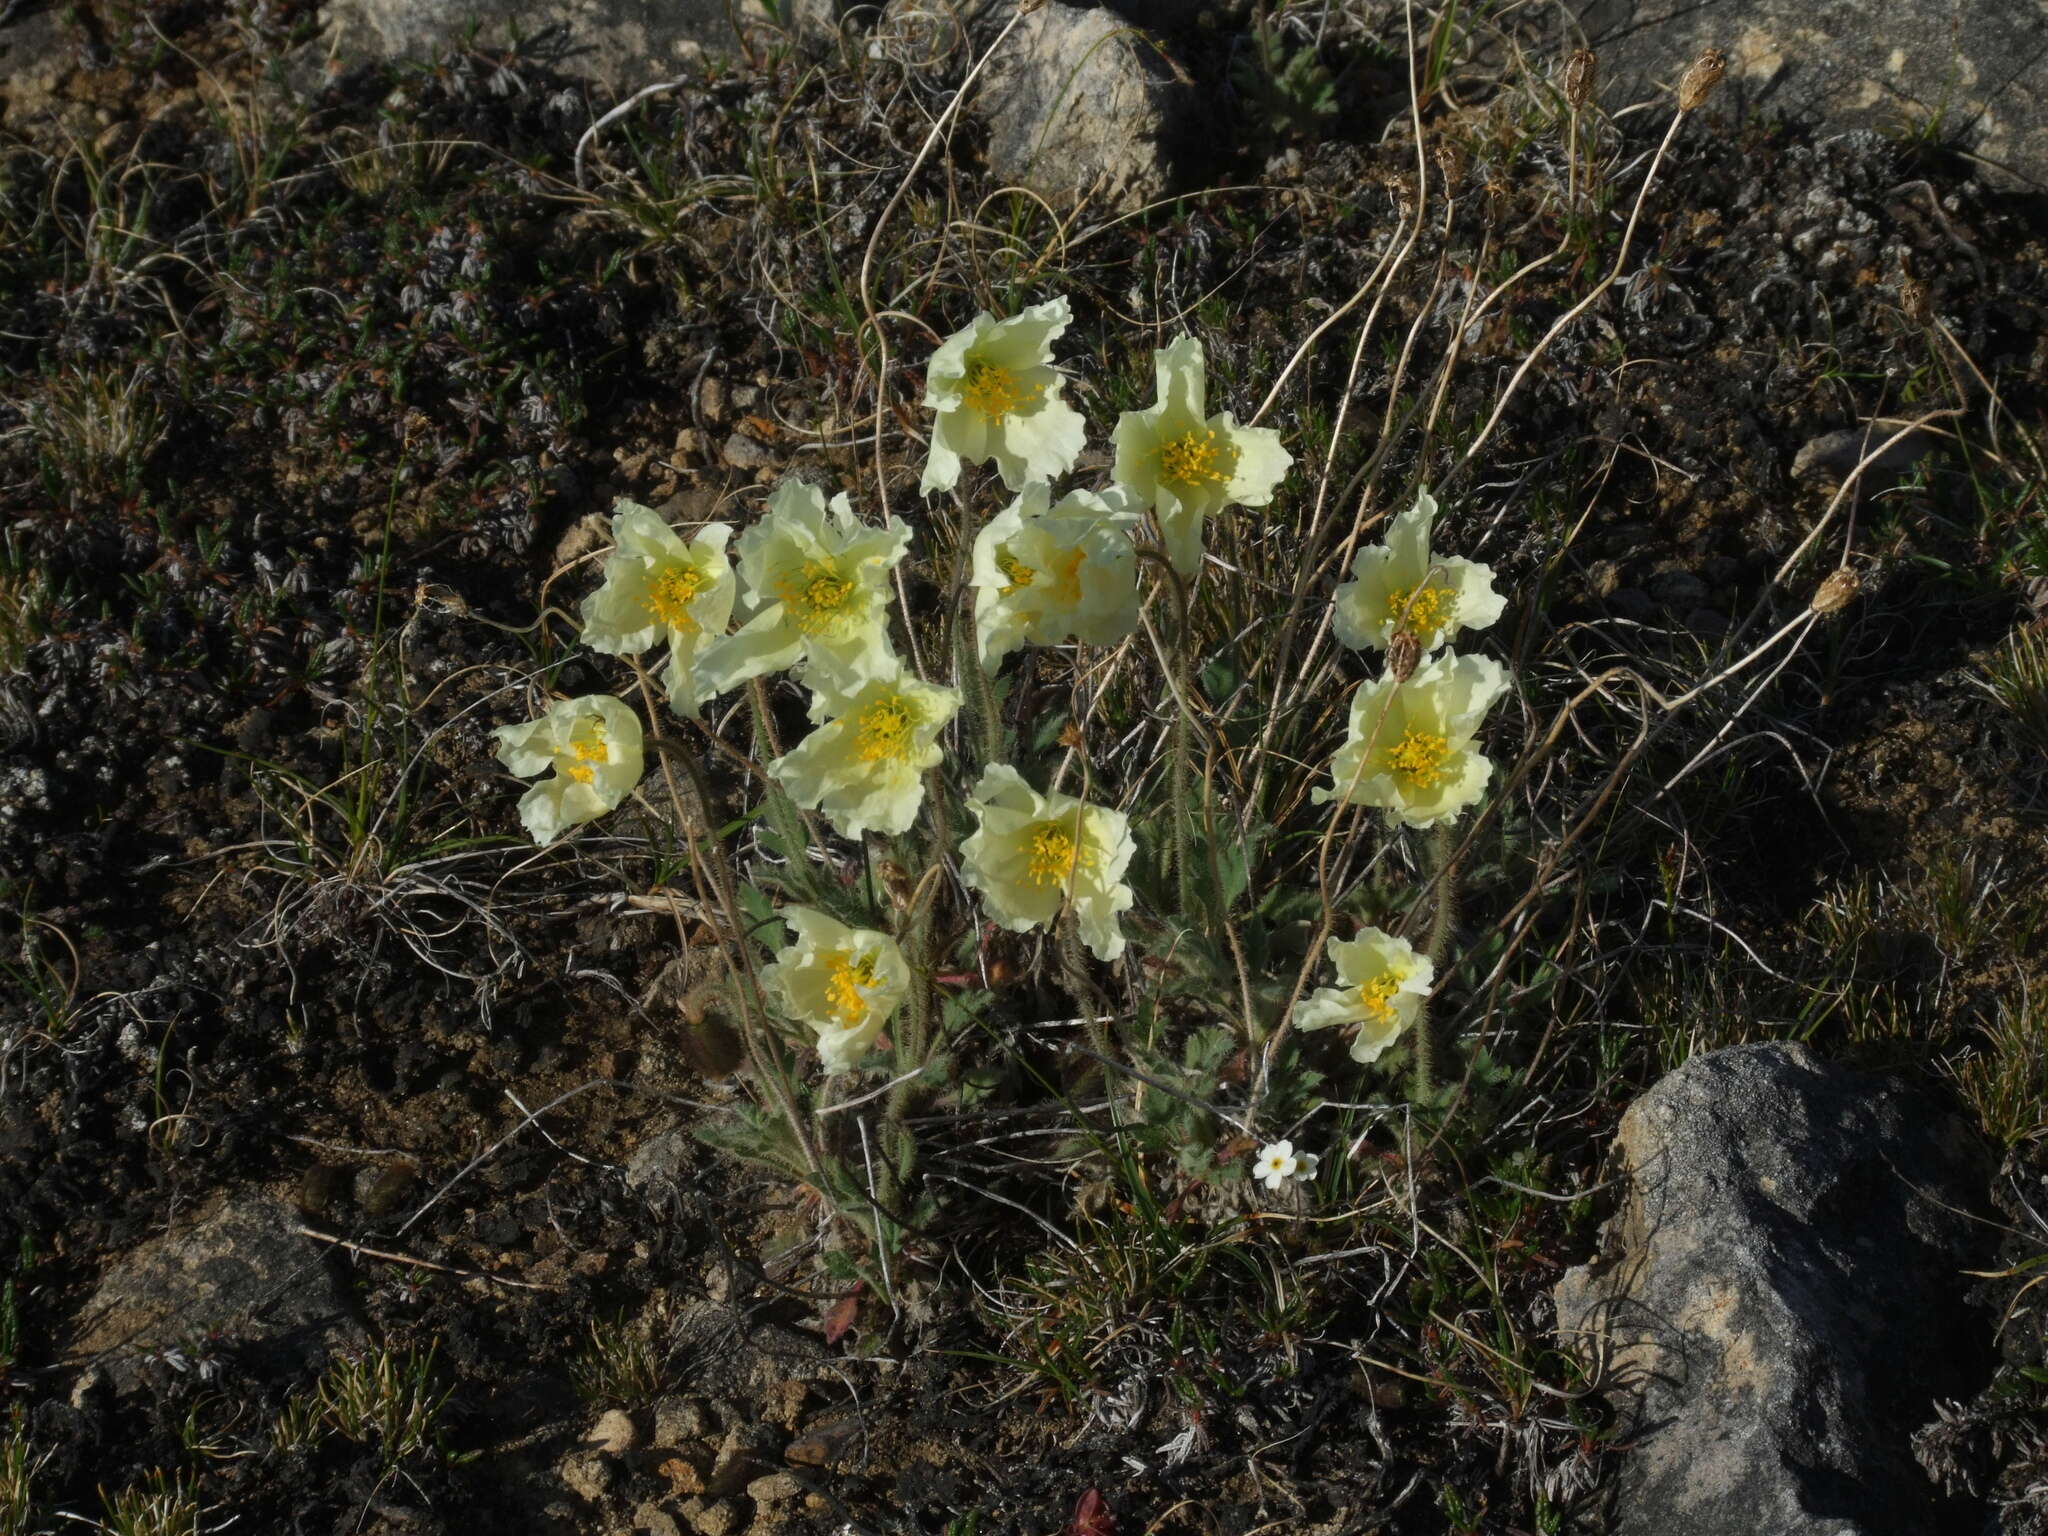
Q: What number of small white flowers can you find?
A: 2